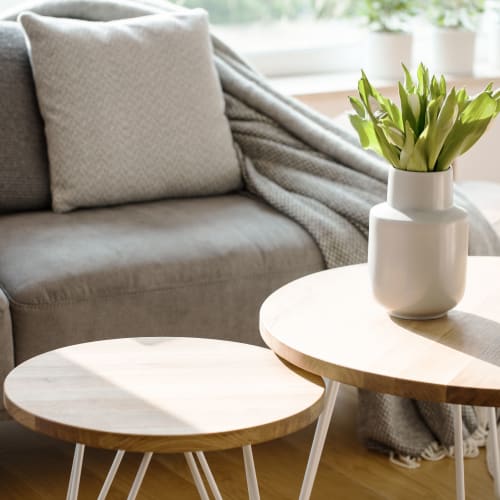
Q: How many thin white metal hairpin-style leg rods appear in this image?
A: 9